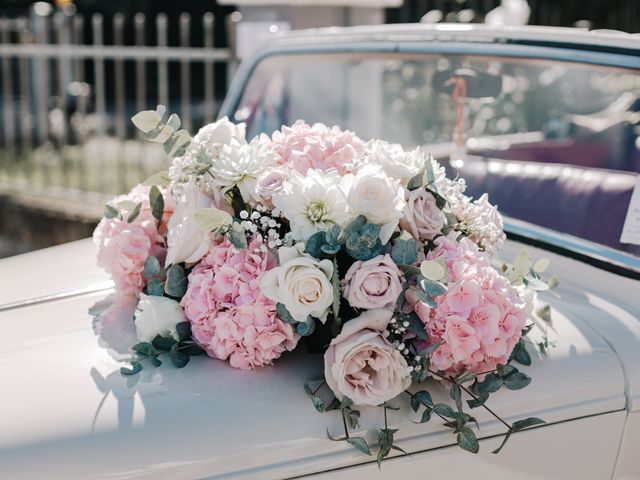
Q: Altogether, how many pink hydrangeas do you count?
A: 4